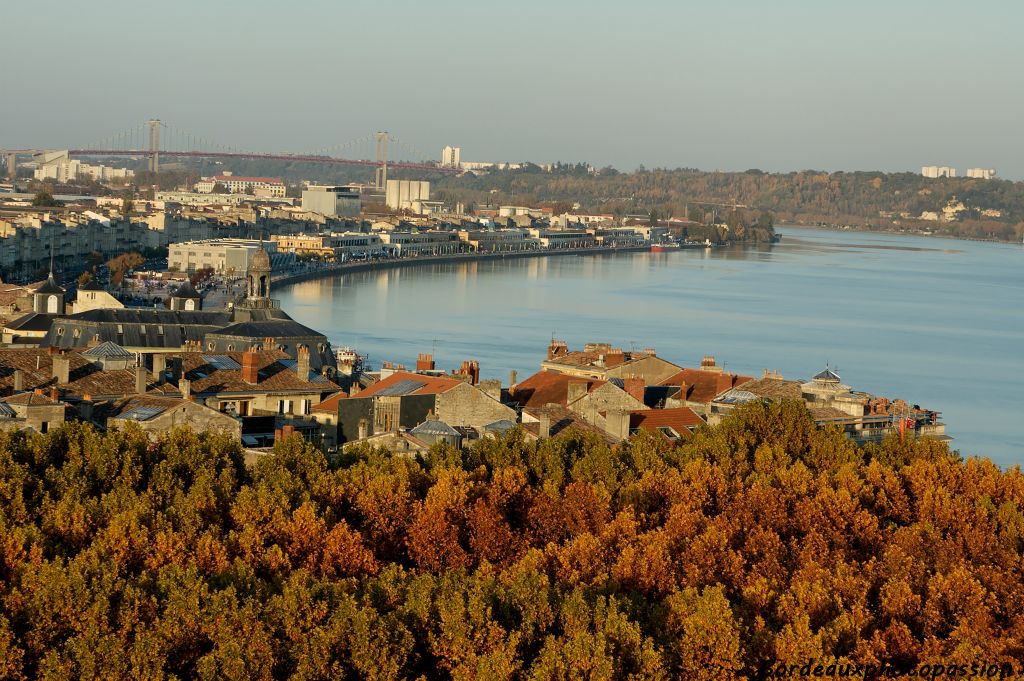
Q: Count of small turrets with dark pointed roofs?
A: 2